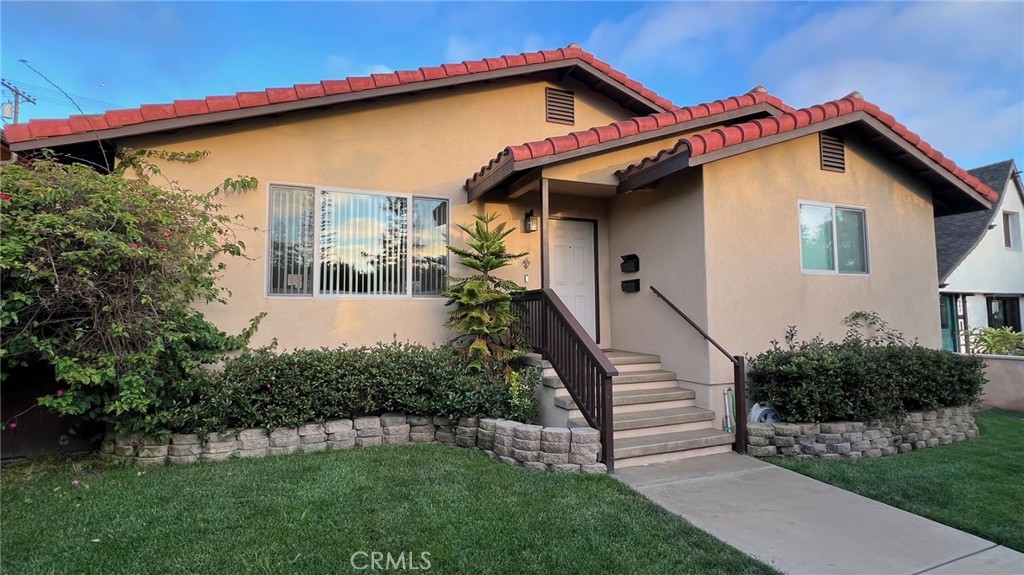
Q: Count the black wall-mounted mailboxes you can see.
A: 2